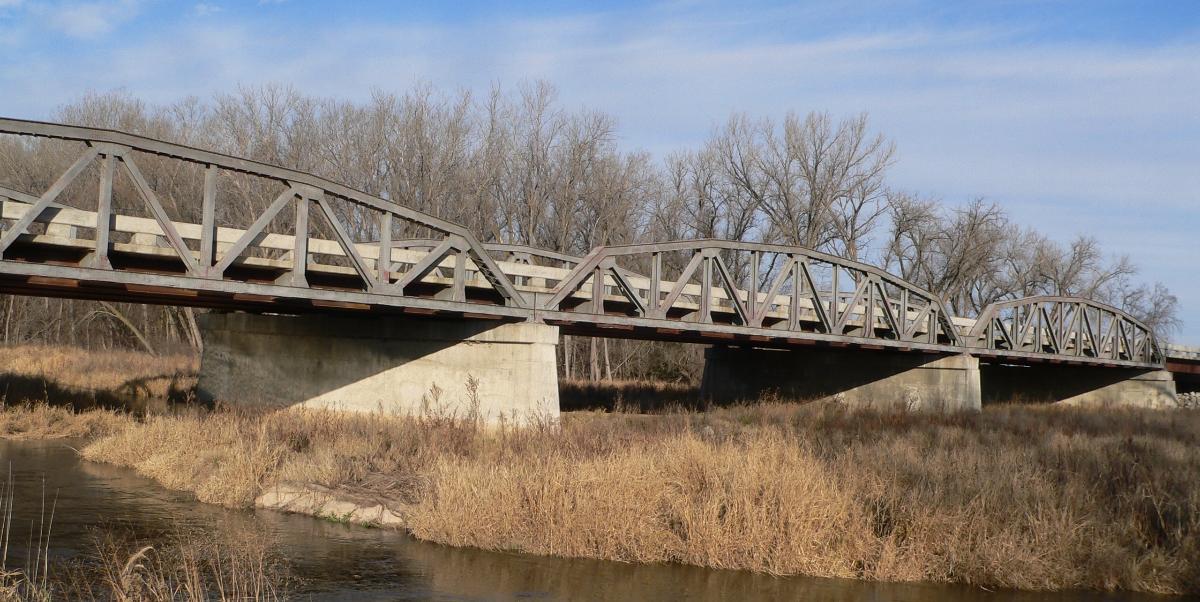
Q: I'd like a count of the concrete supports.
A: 3